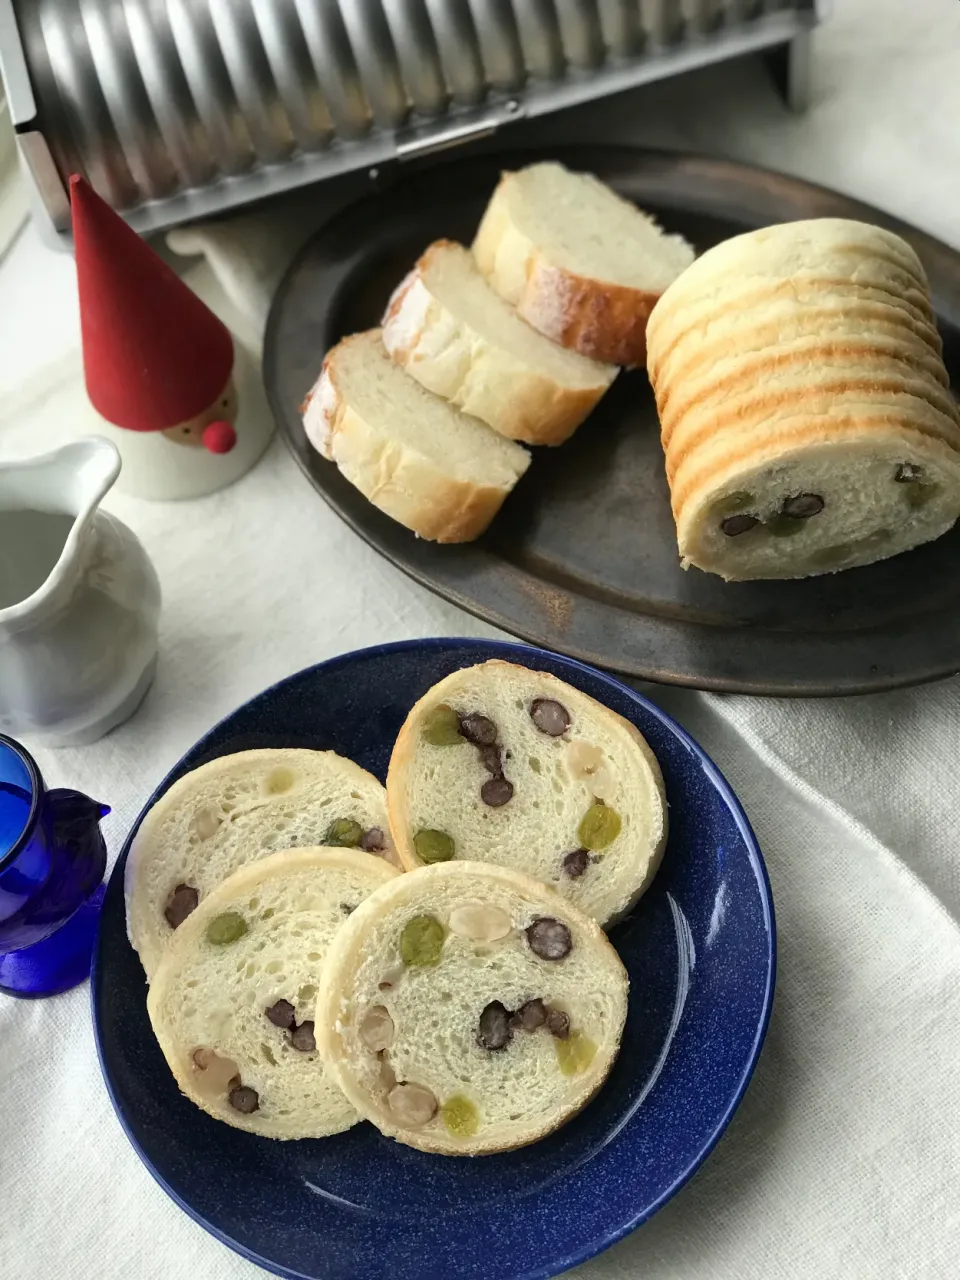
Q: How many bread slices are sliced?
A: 7